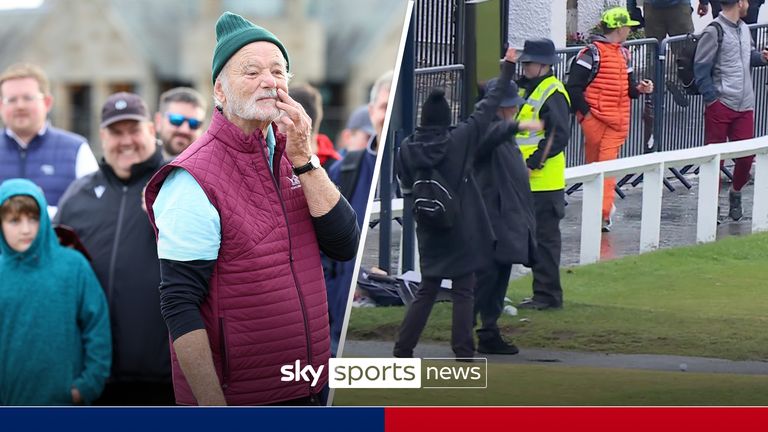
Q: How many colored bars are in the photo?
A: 2